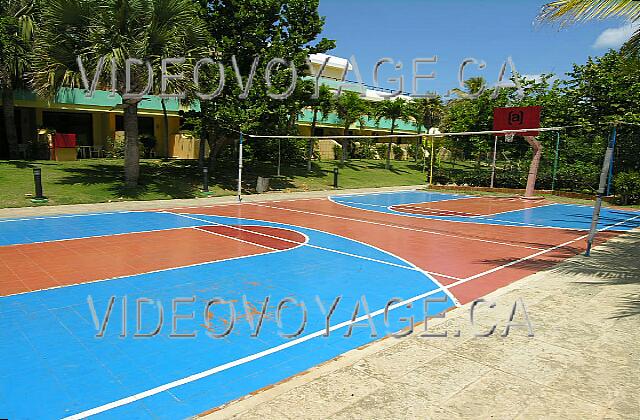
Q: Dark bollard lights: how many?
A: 3